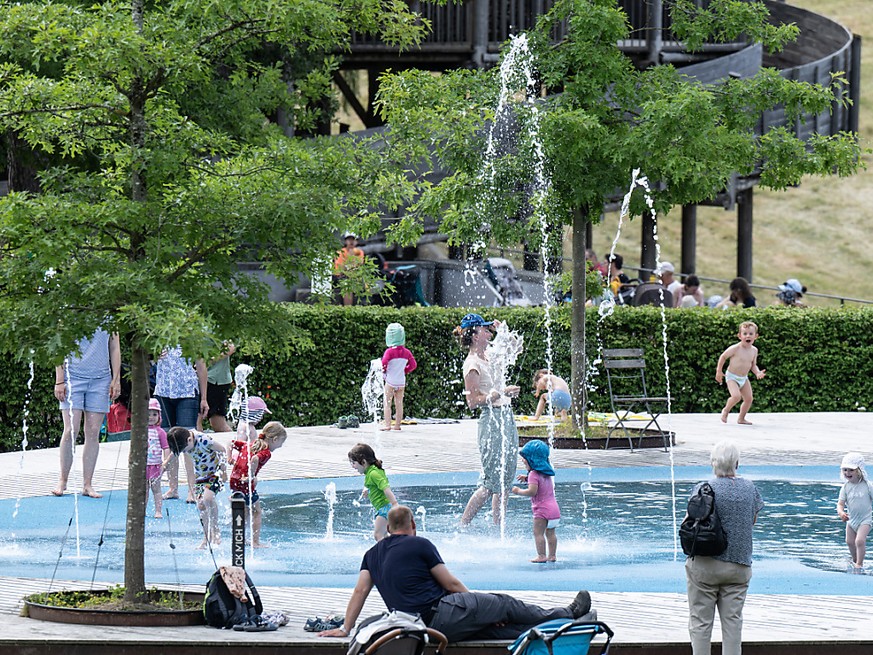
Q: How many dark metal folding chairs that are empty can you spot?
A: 1